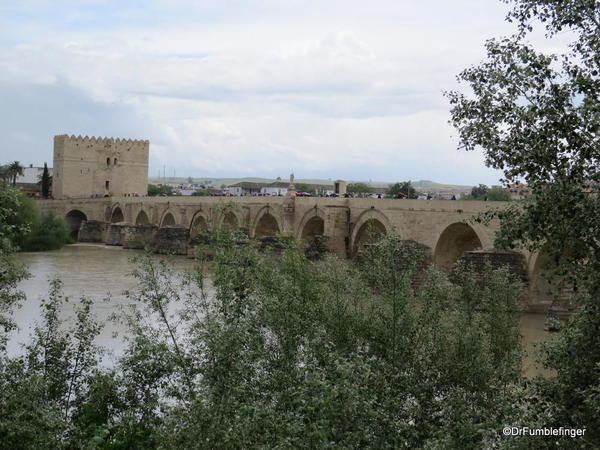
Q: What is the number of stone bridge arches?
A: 11